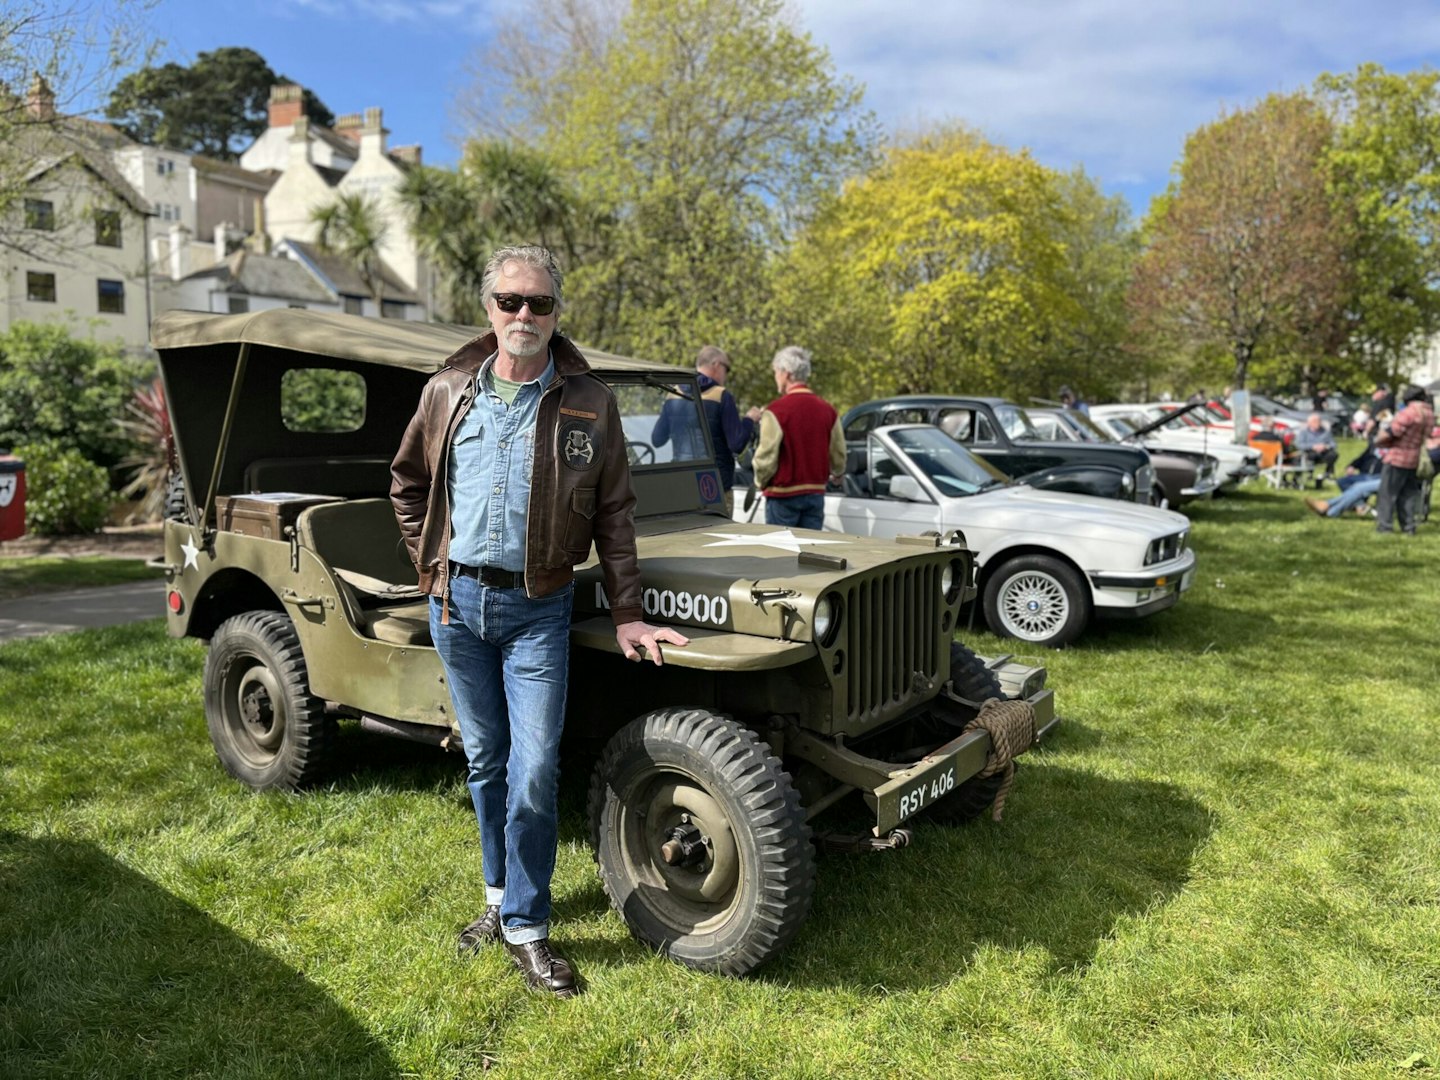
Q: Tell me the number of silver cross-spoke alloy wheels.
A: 1